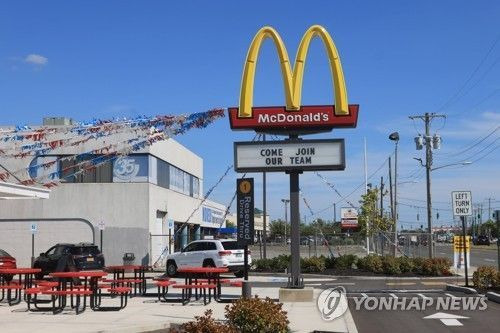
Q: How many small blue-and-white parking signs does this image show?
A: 2